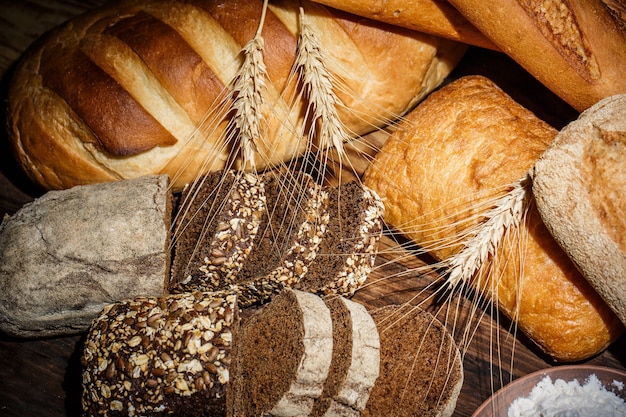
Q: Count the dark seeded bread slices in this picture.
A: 3